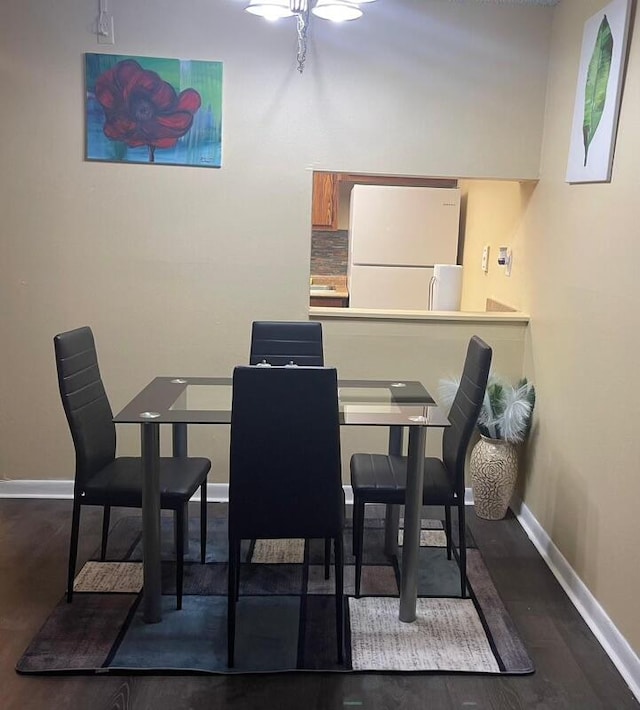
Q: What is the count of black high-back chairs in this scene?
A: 4